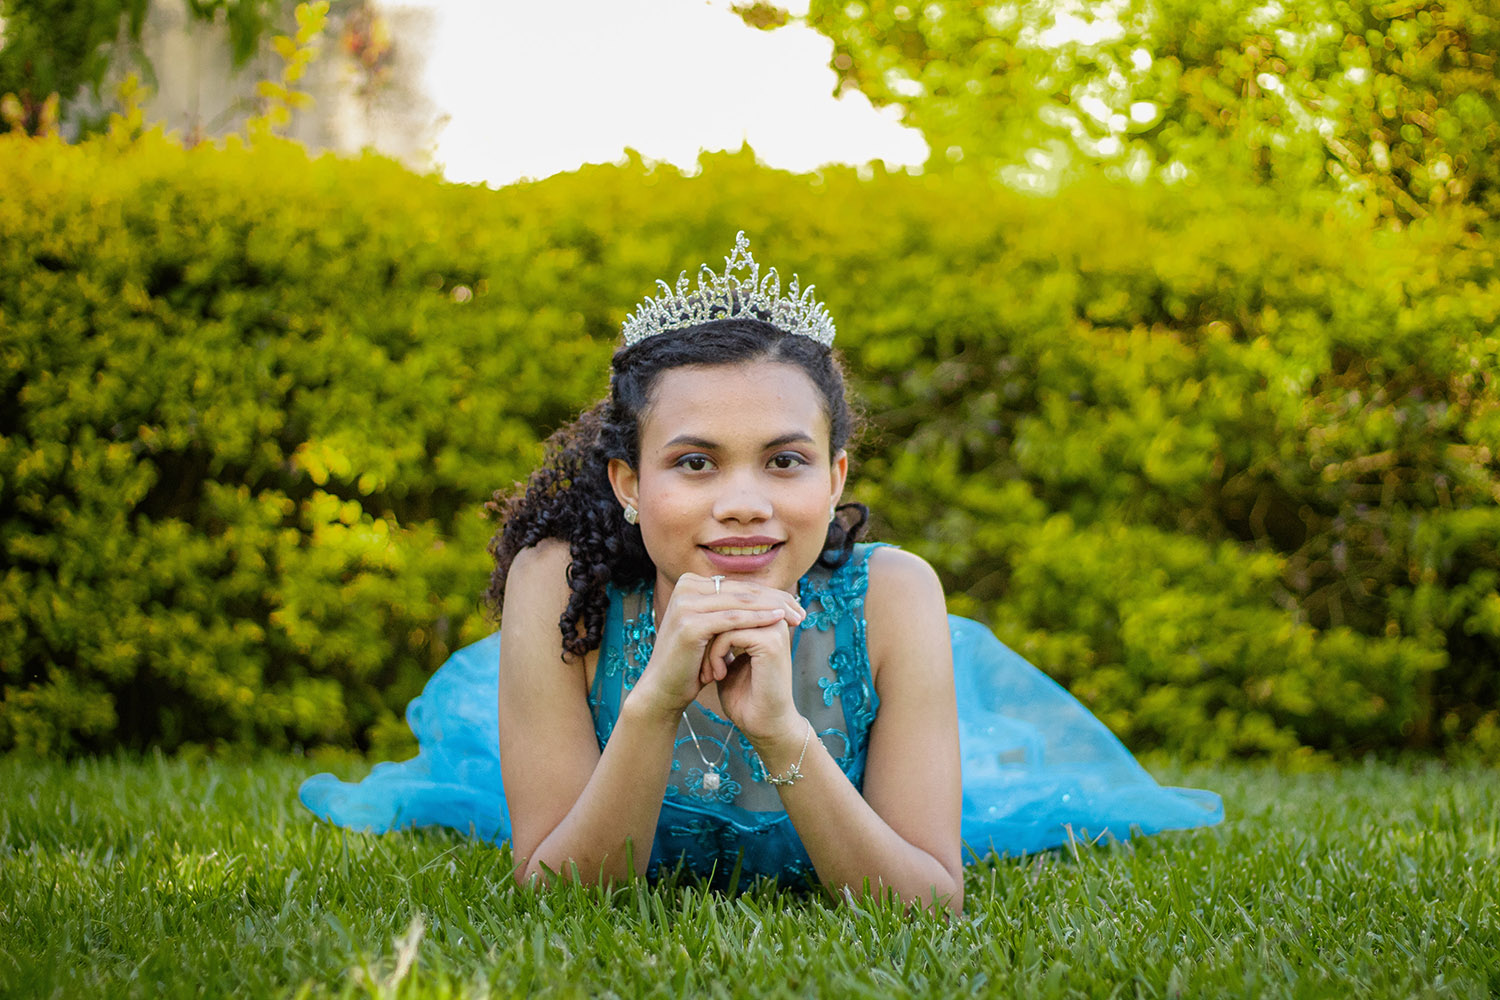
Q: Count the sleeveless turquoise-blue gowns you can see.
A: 1